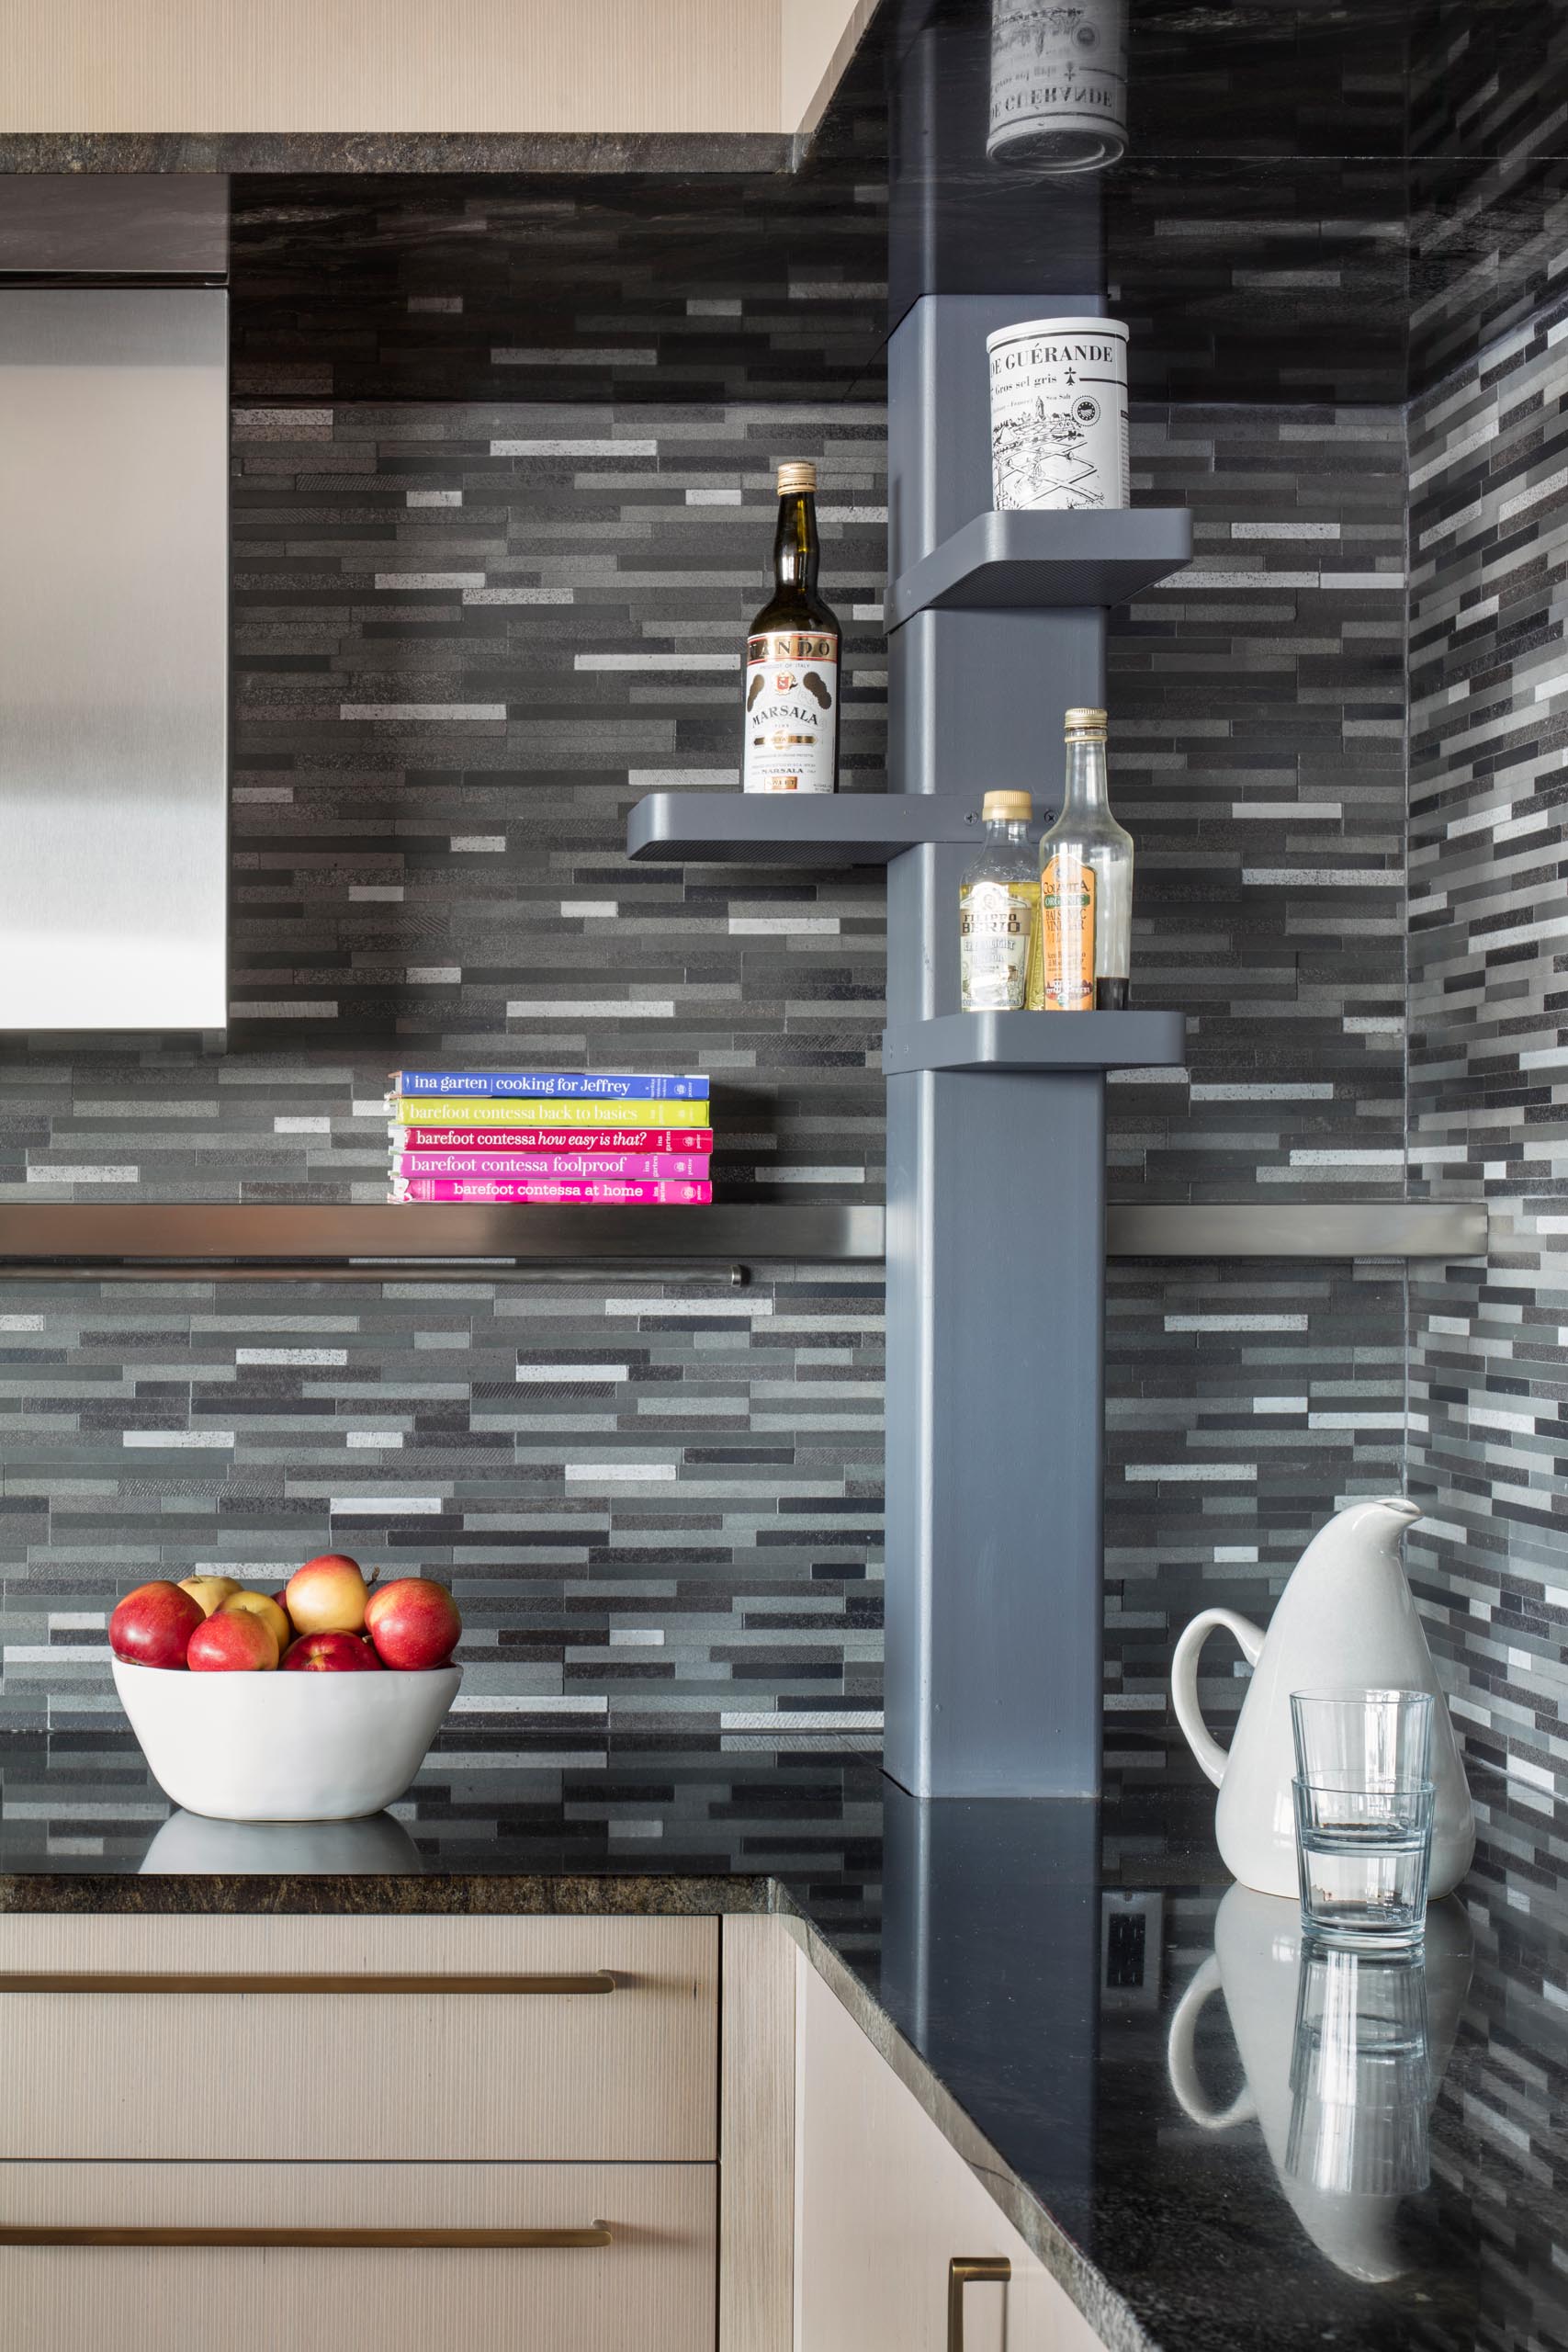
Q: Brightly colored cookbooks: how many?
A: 5